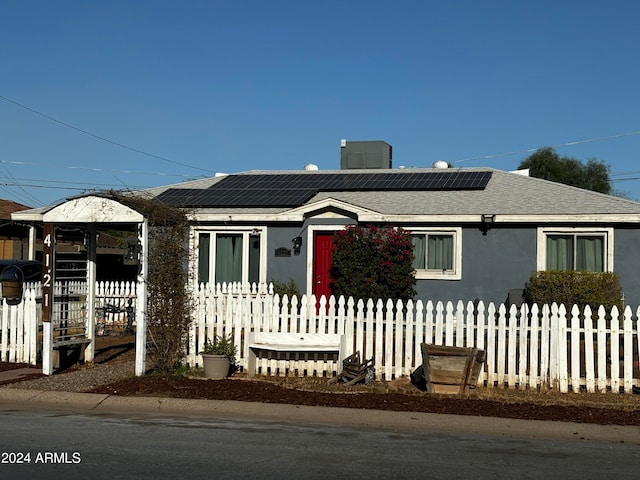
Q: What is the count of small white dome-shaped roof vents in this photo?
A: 2